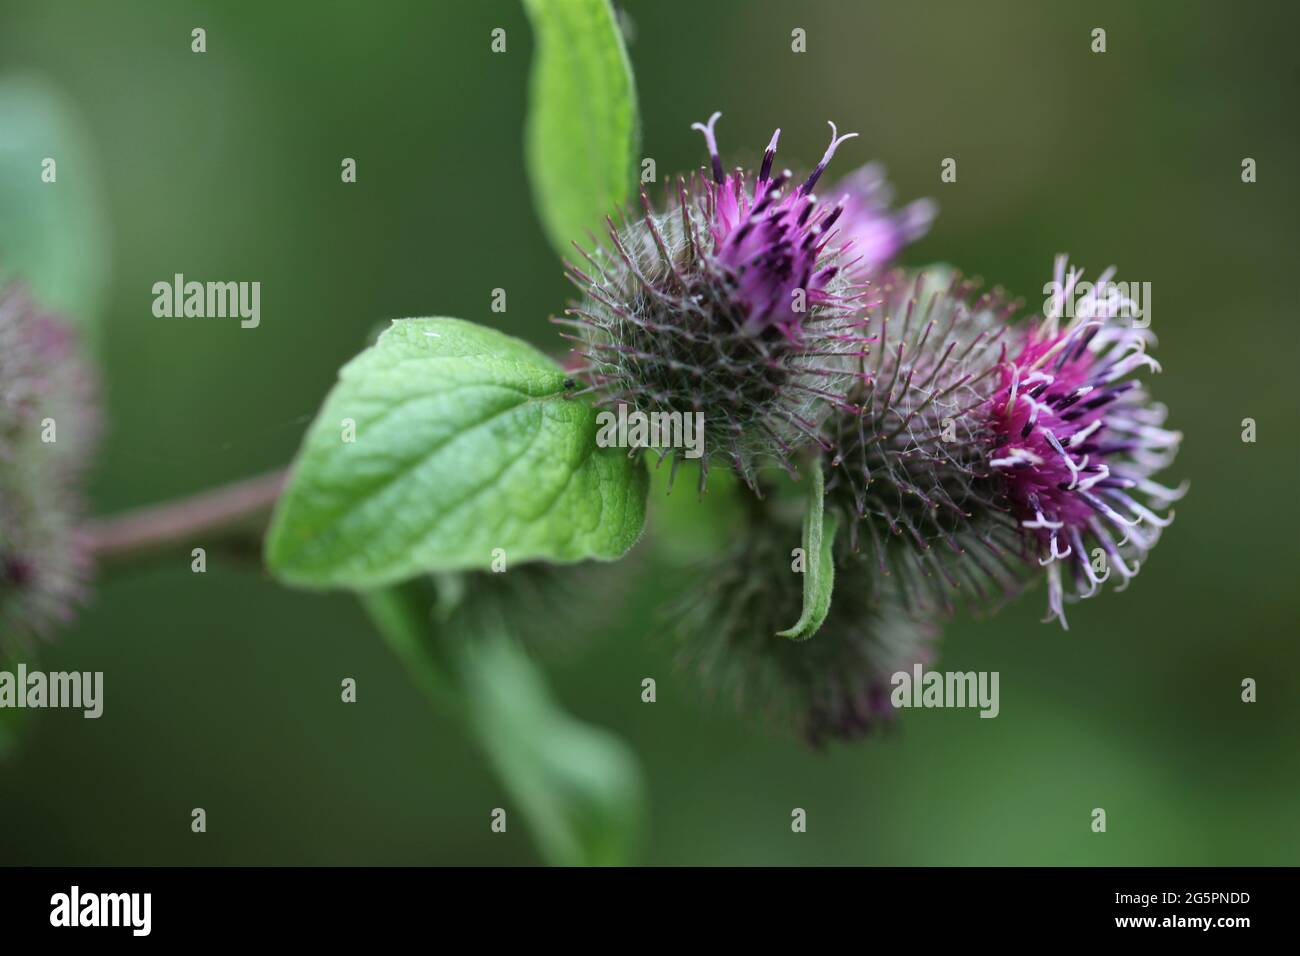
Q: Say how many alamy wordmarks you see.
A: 6